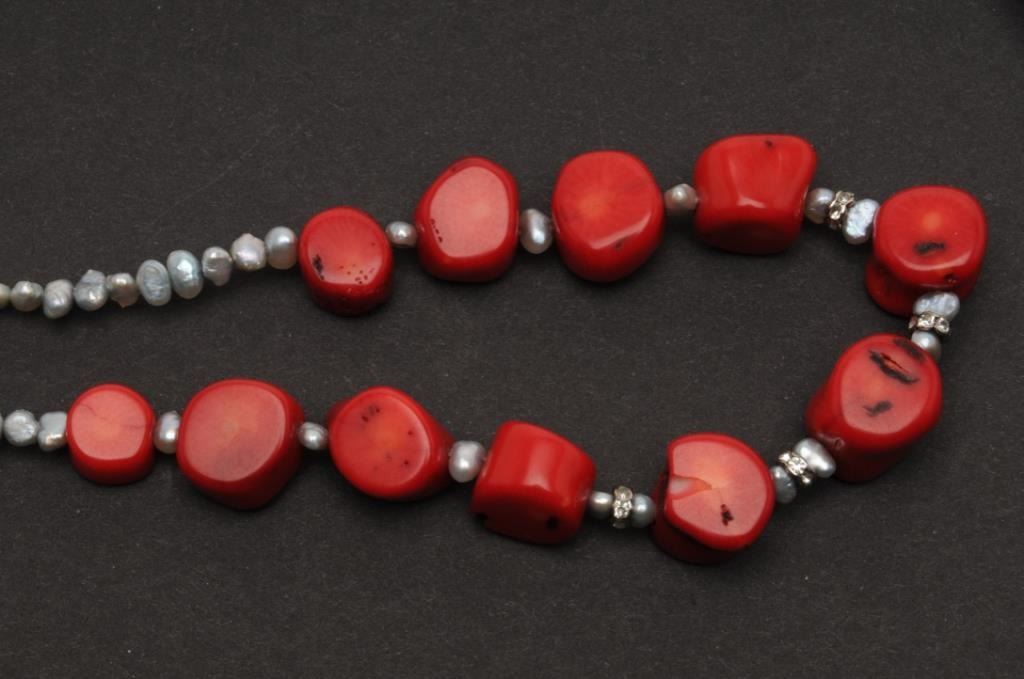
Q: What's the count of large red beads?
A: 11